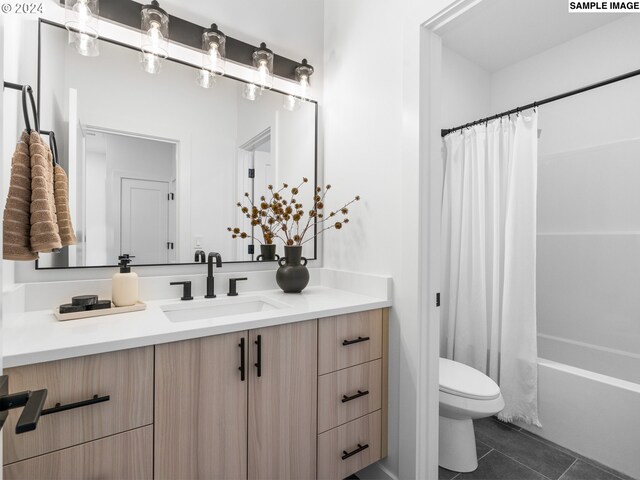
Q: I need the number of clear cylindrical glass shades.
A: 5